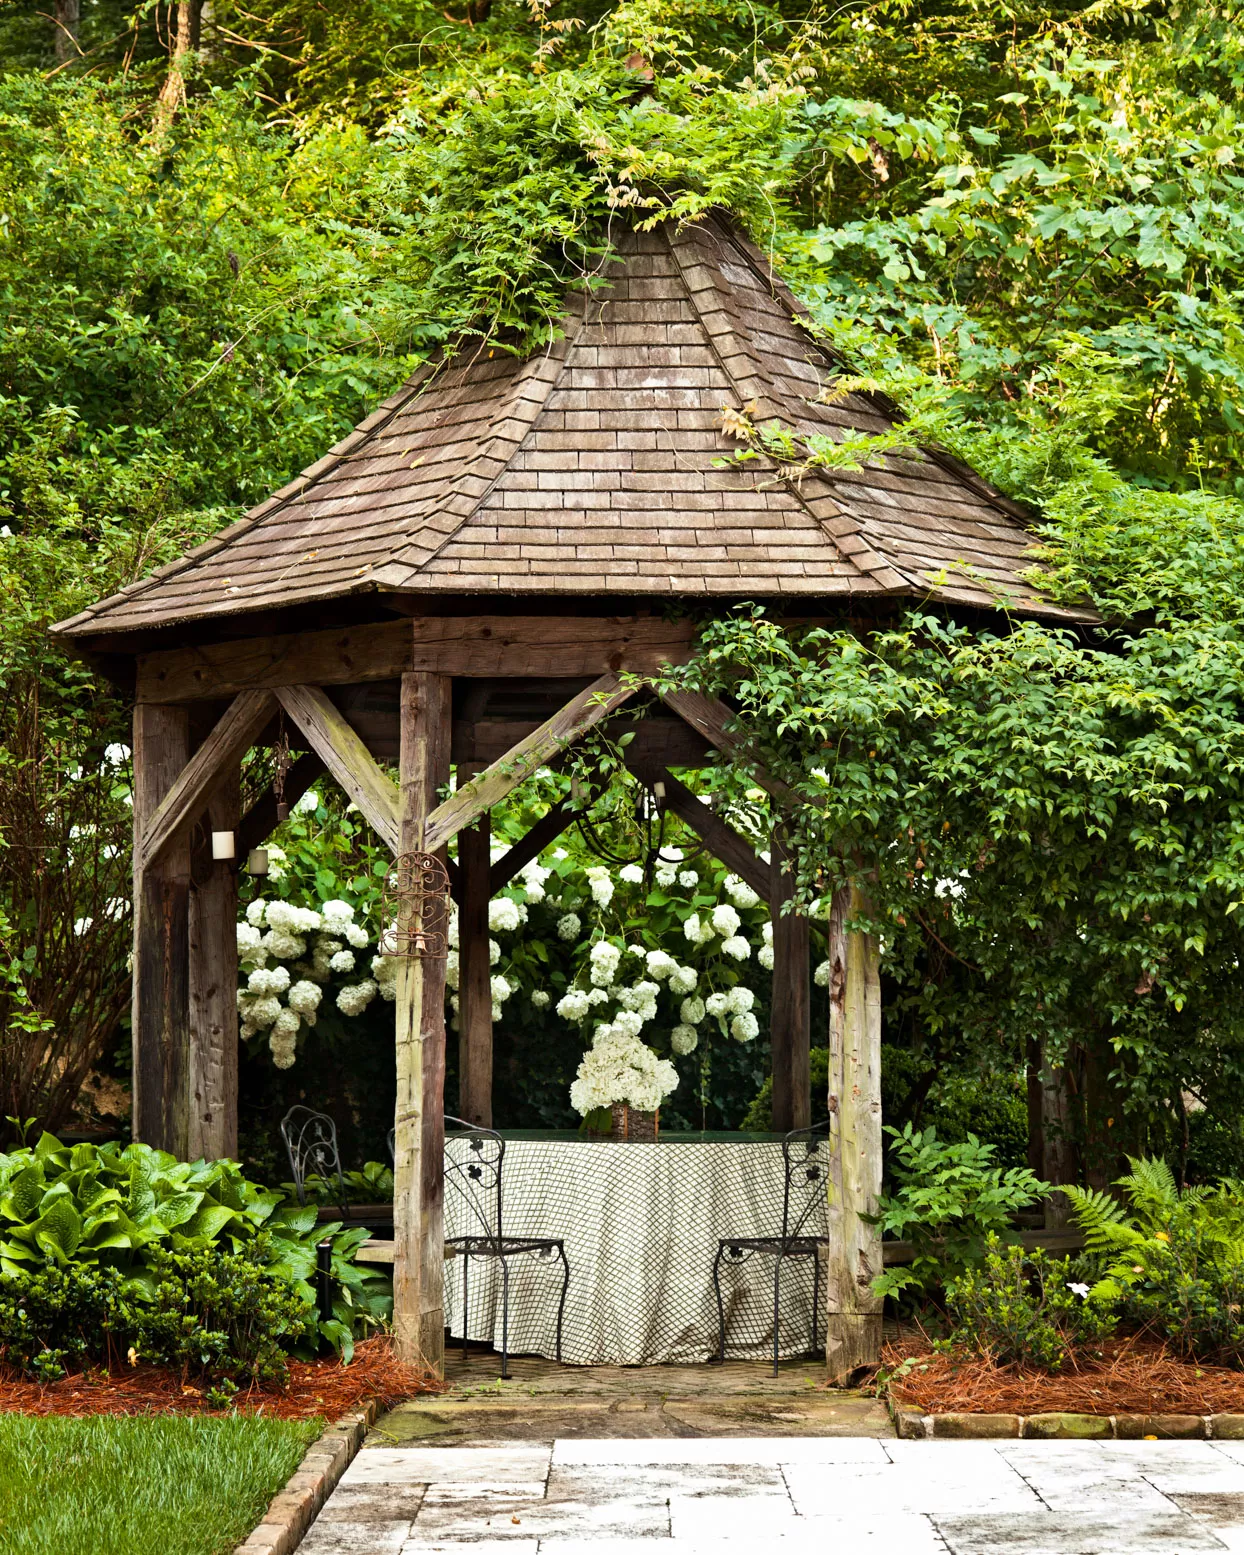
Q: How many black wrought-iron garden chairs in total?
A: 3